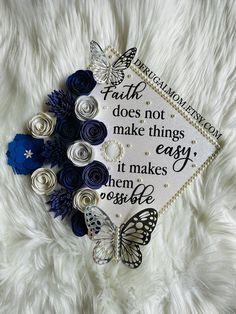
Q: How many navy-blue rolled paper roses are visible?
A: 6